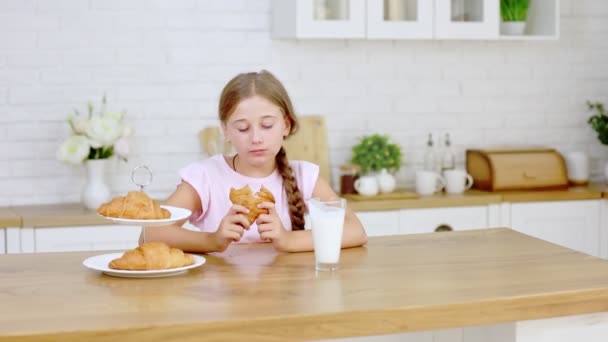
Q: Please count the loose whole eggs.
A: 0